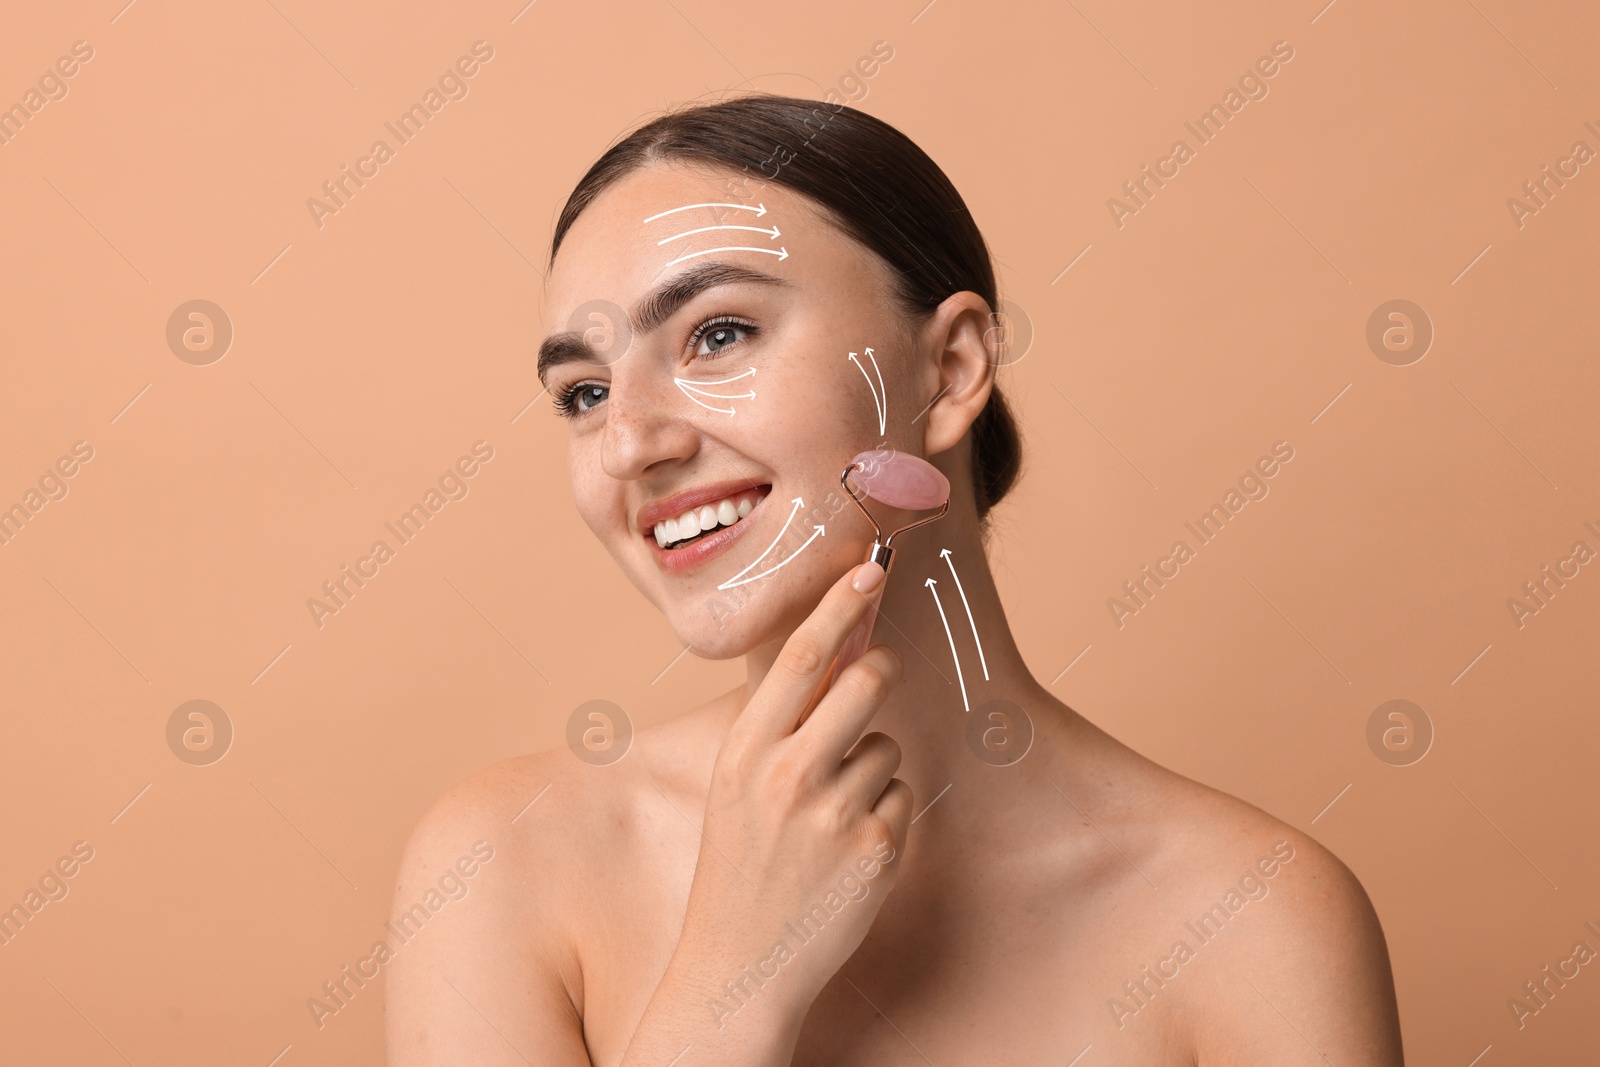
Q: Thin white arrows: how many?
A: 12